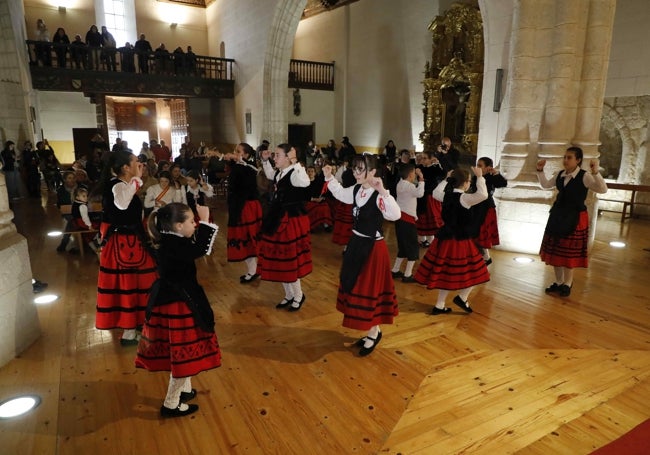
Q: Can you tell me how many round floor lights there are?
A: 5